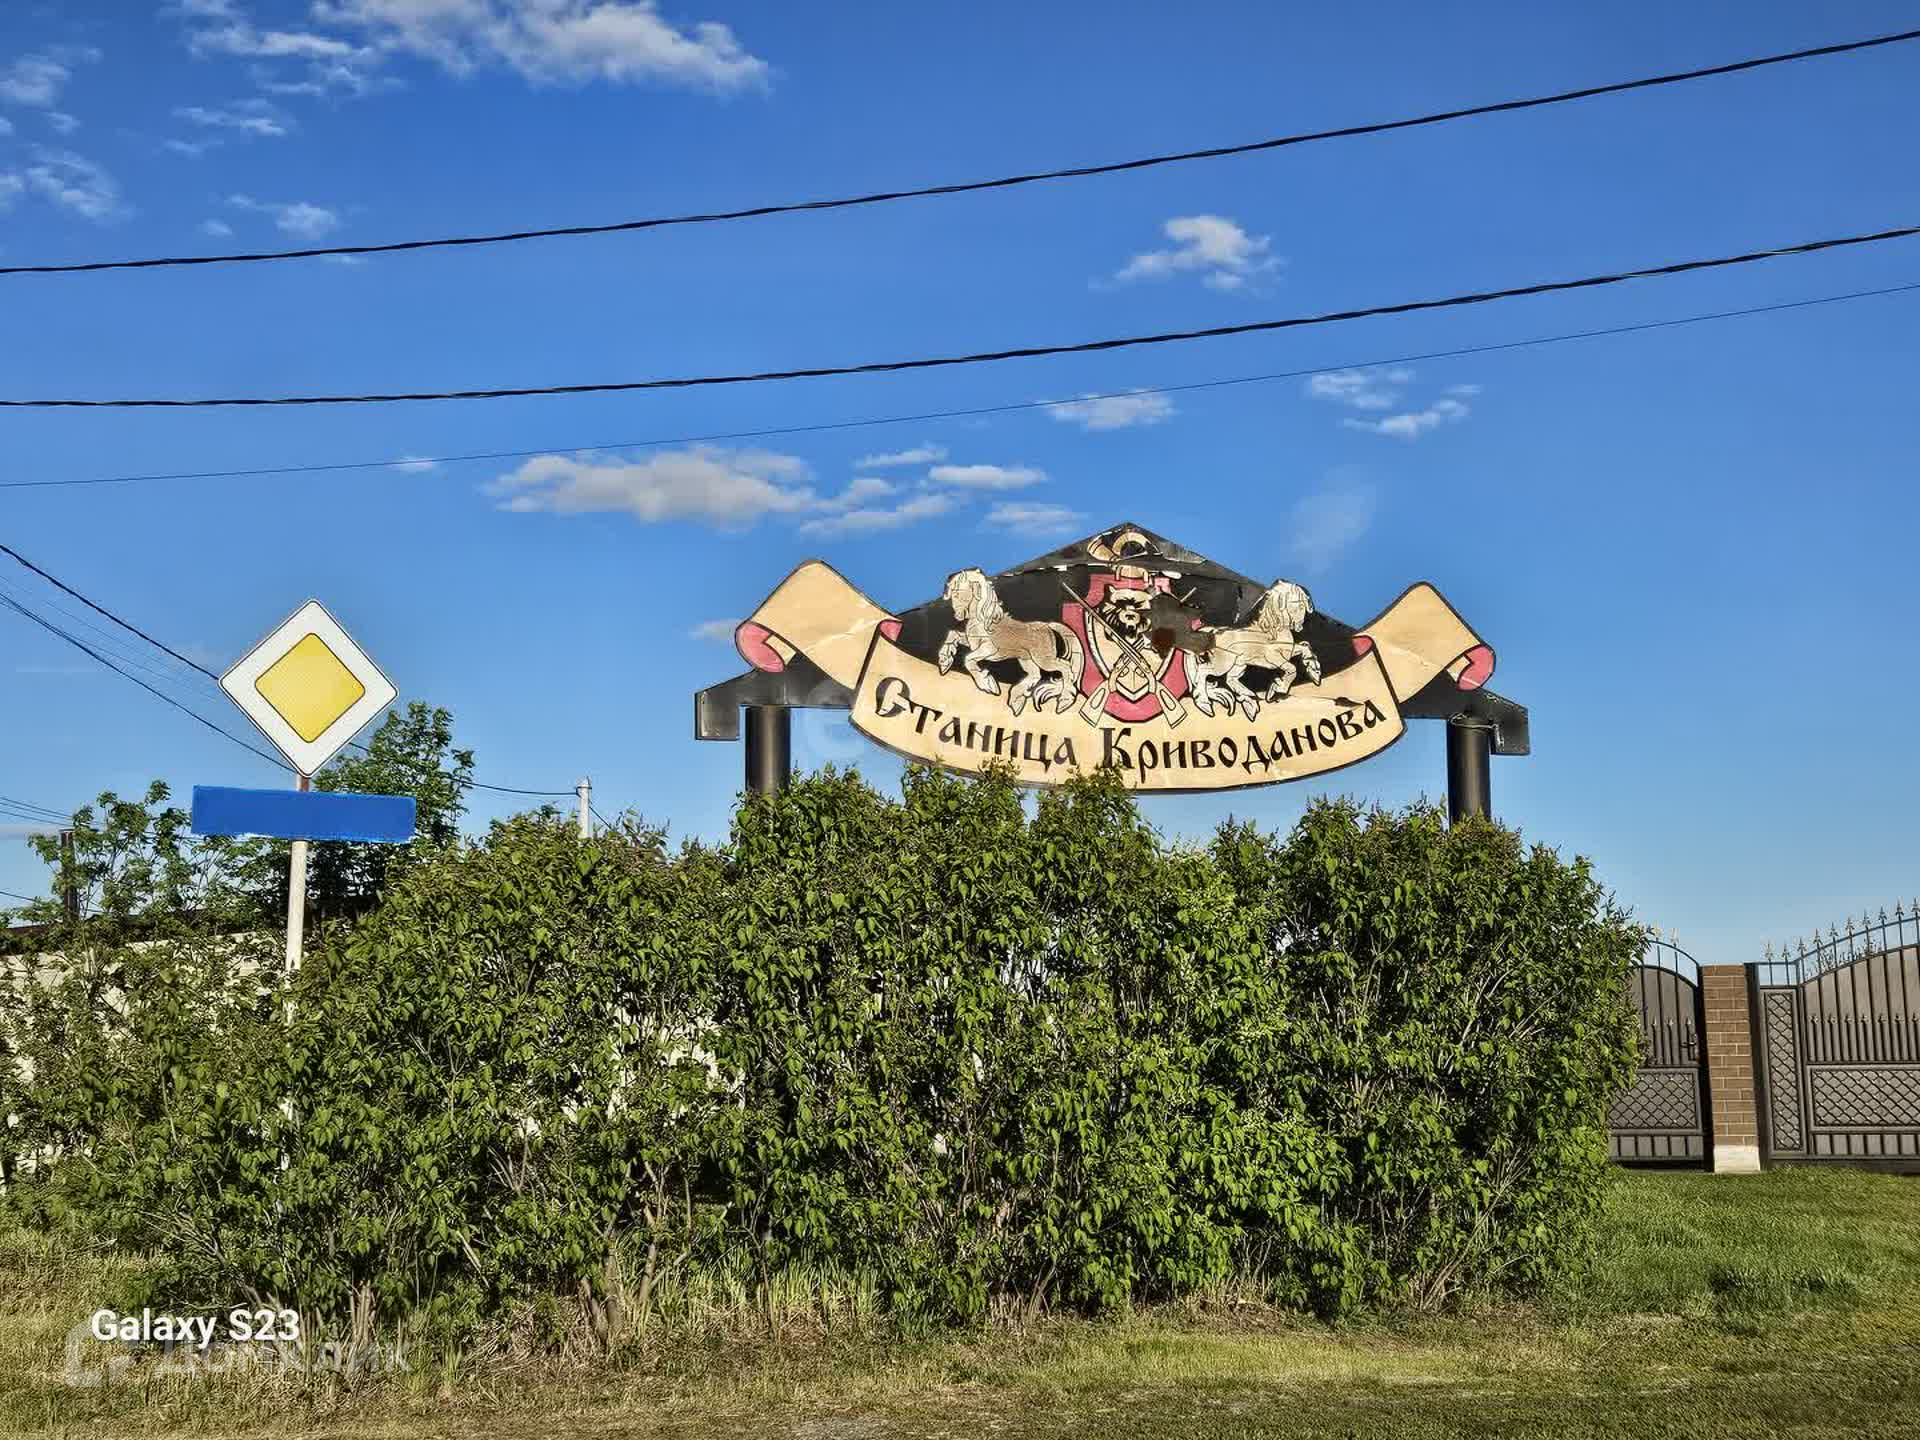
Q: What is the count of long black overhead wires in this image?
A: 3